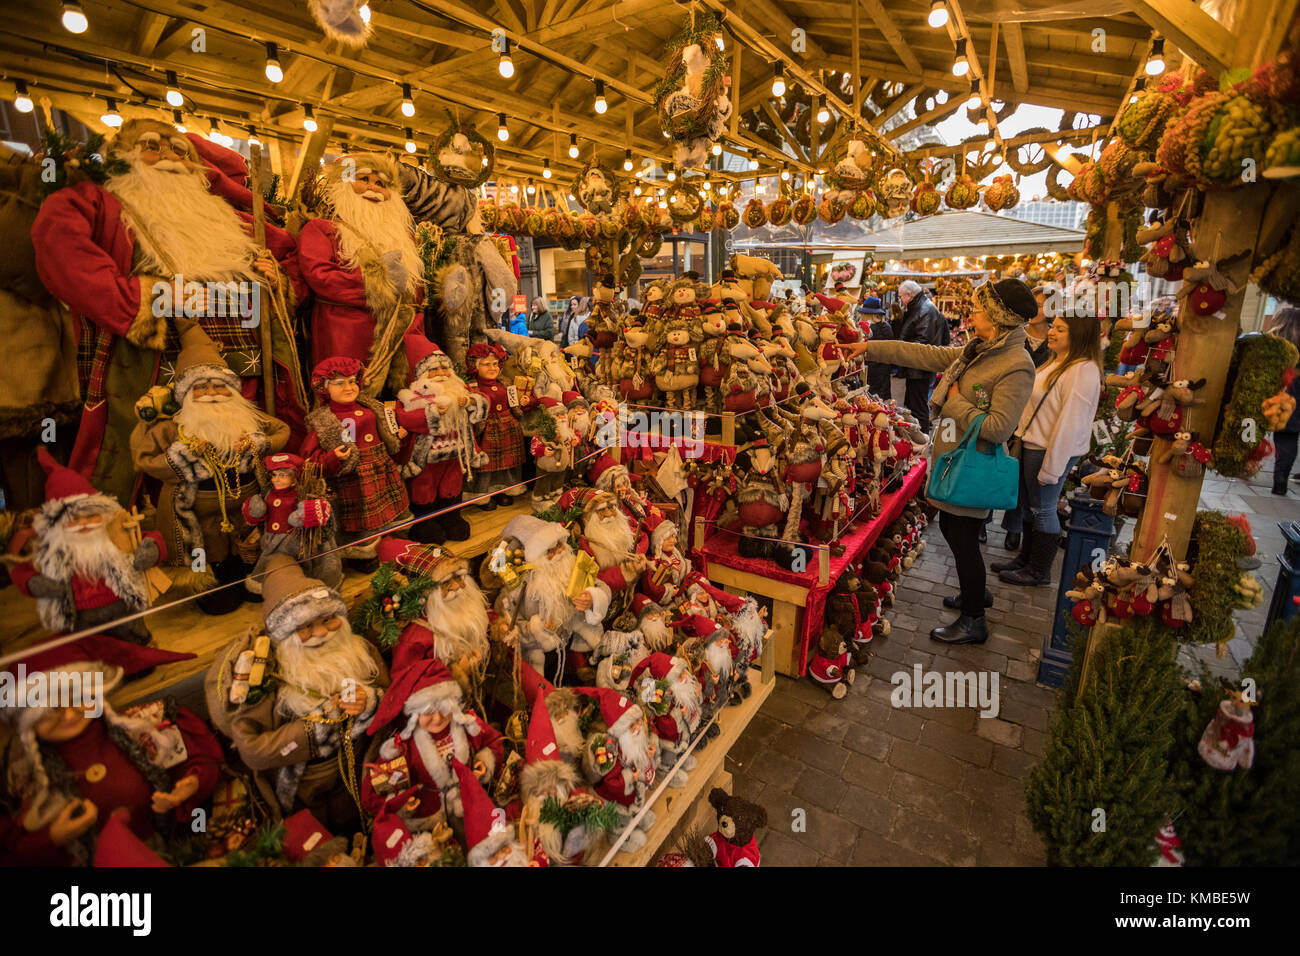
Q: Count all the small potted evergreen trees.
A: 2